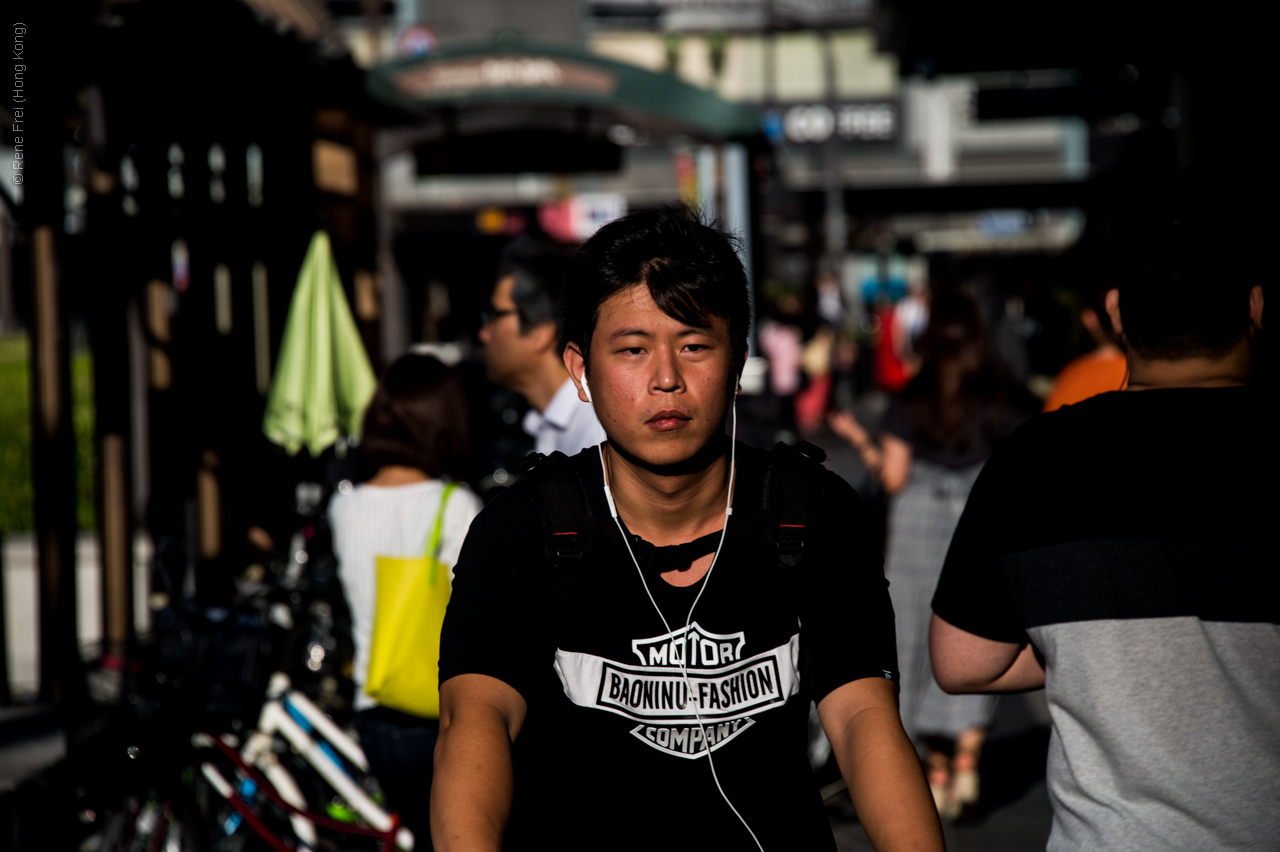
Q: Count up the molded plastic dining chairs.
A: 0